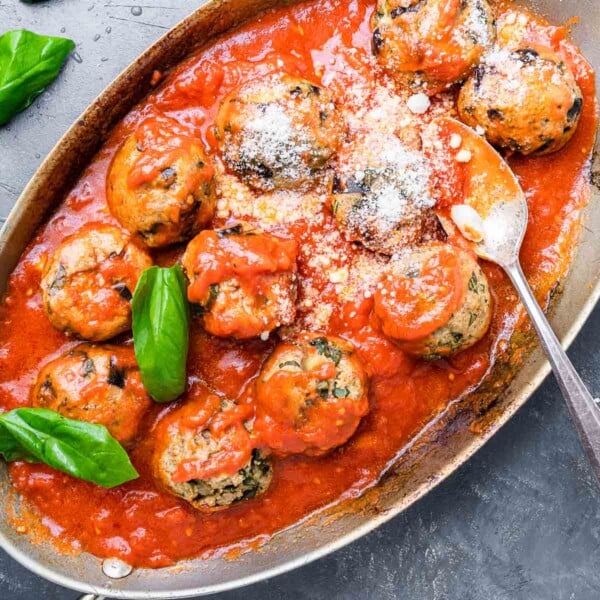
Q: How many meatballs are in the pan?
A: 11